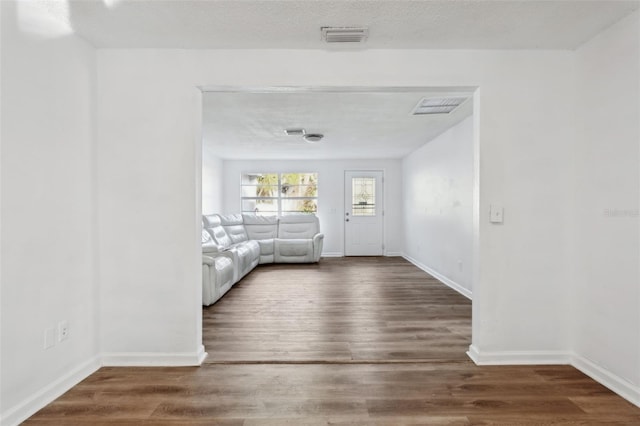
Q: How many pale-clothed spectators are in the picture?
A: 0